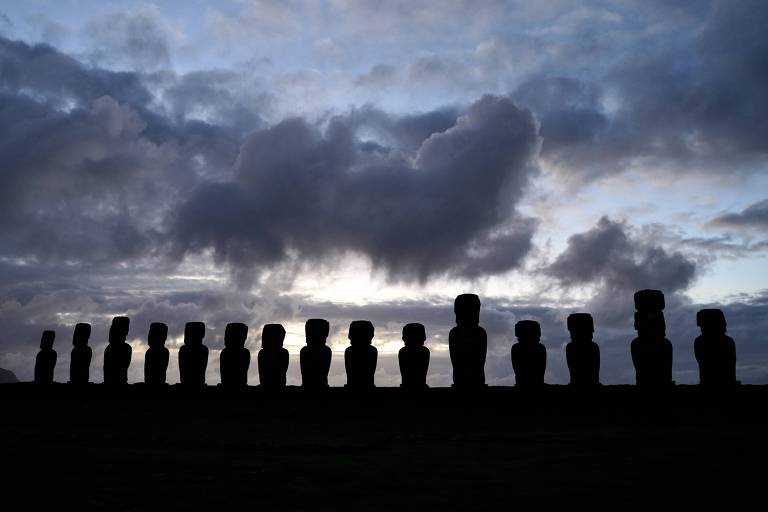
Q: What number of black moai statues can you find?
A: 15